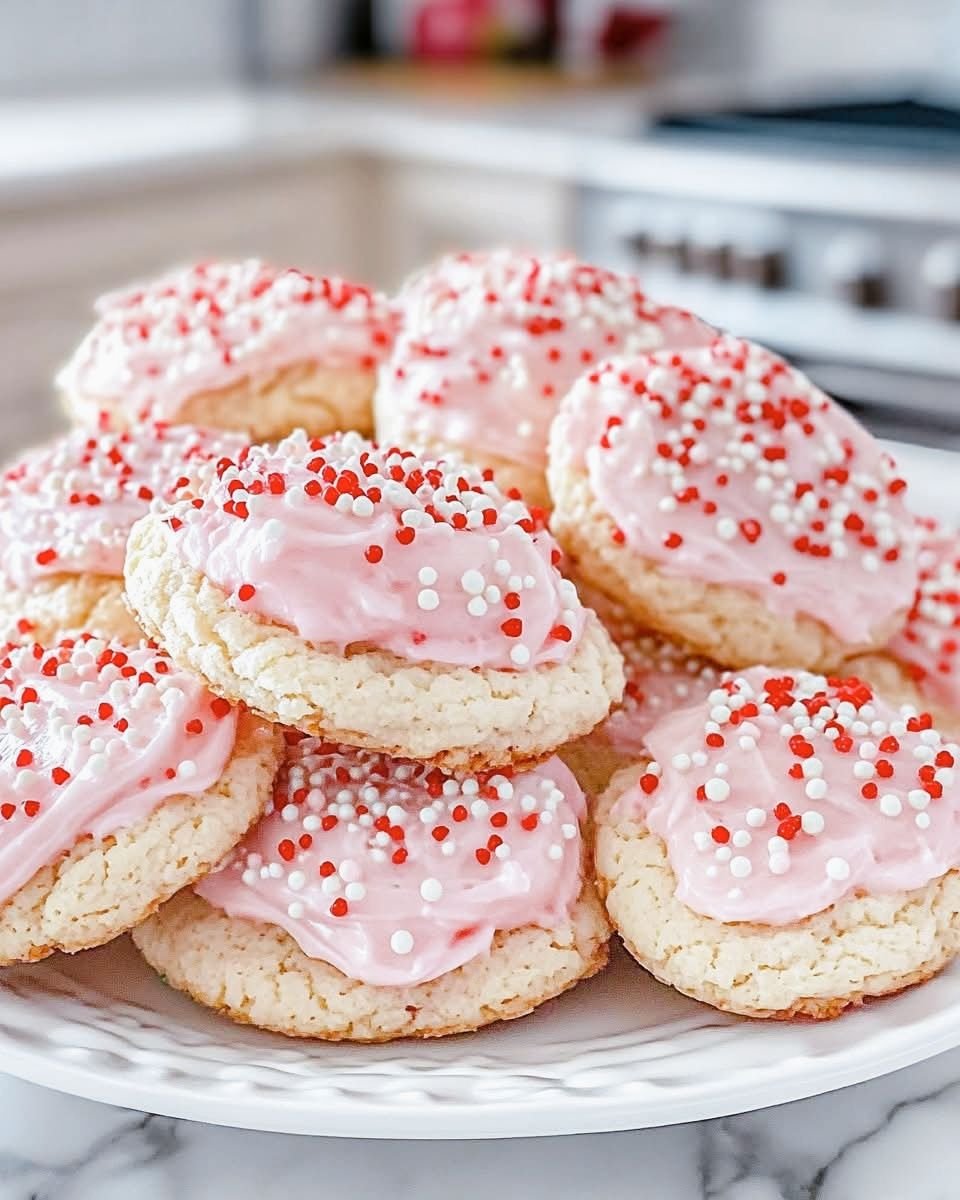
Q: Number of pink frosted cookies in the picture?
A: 10